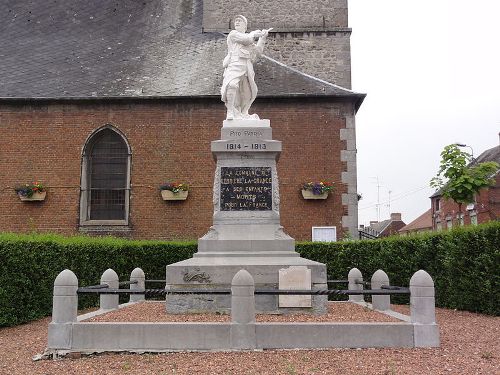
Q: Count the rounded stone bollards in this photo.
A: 7